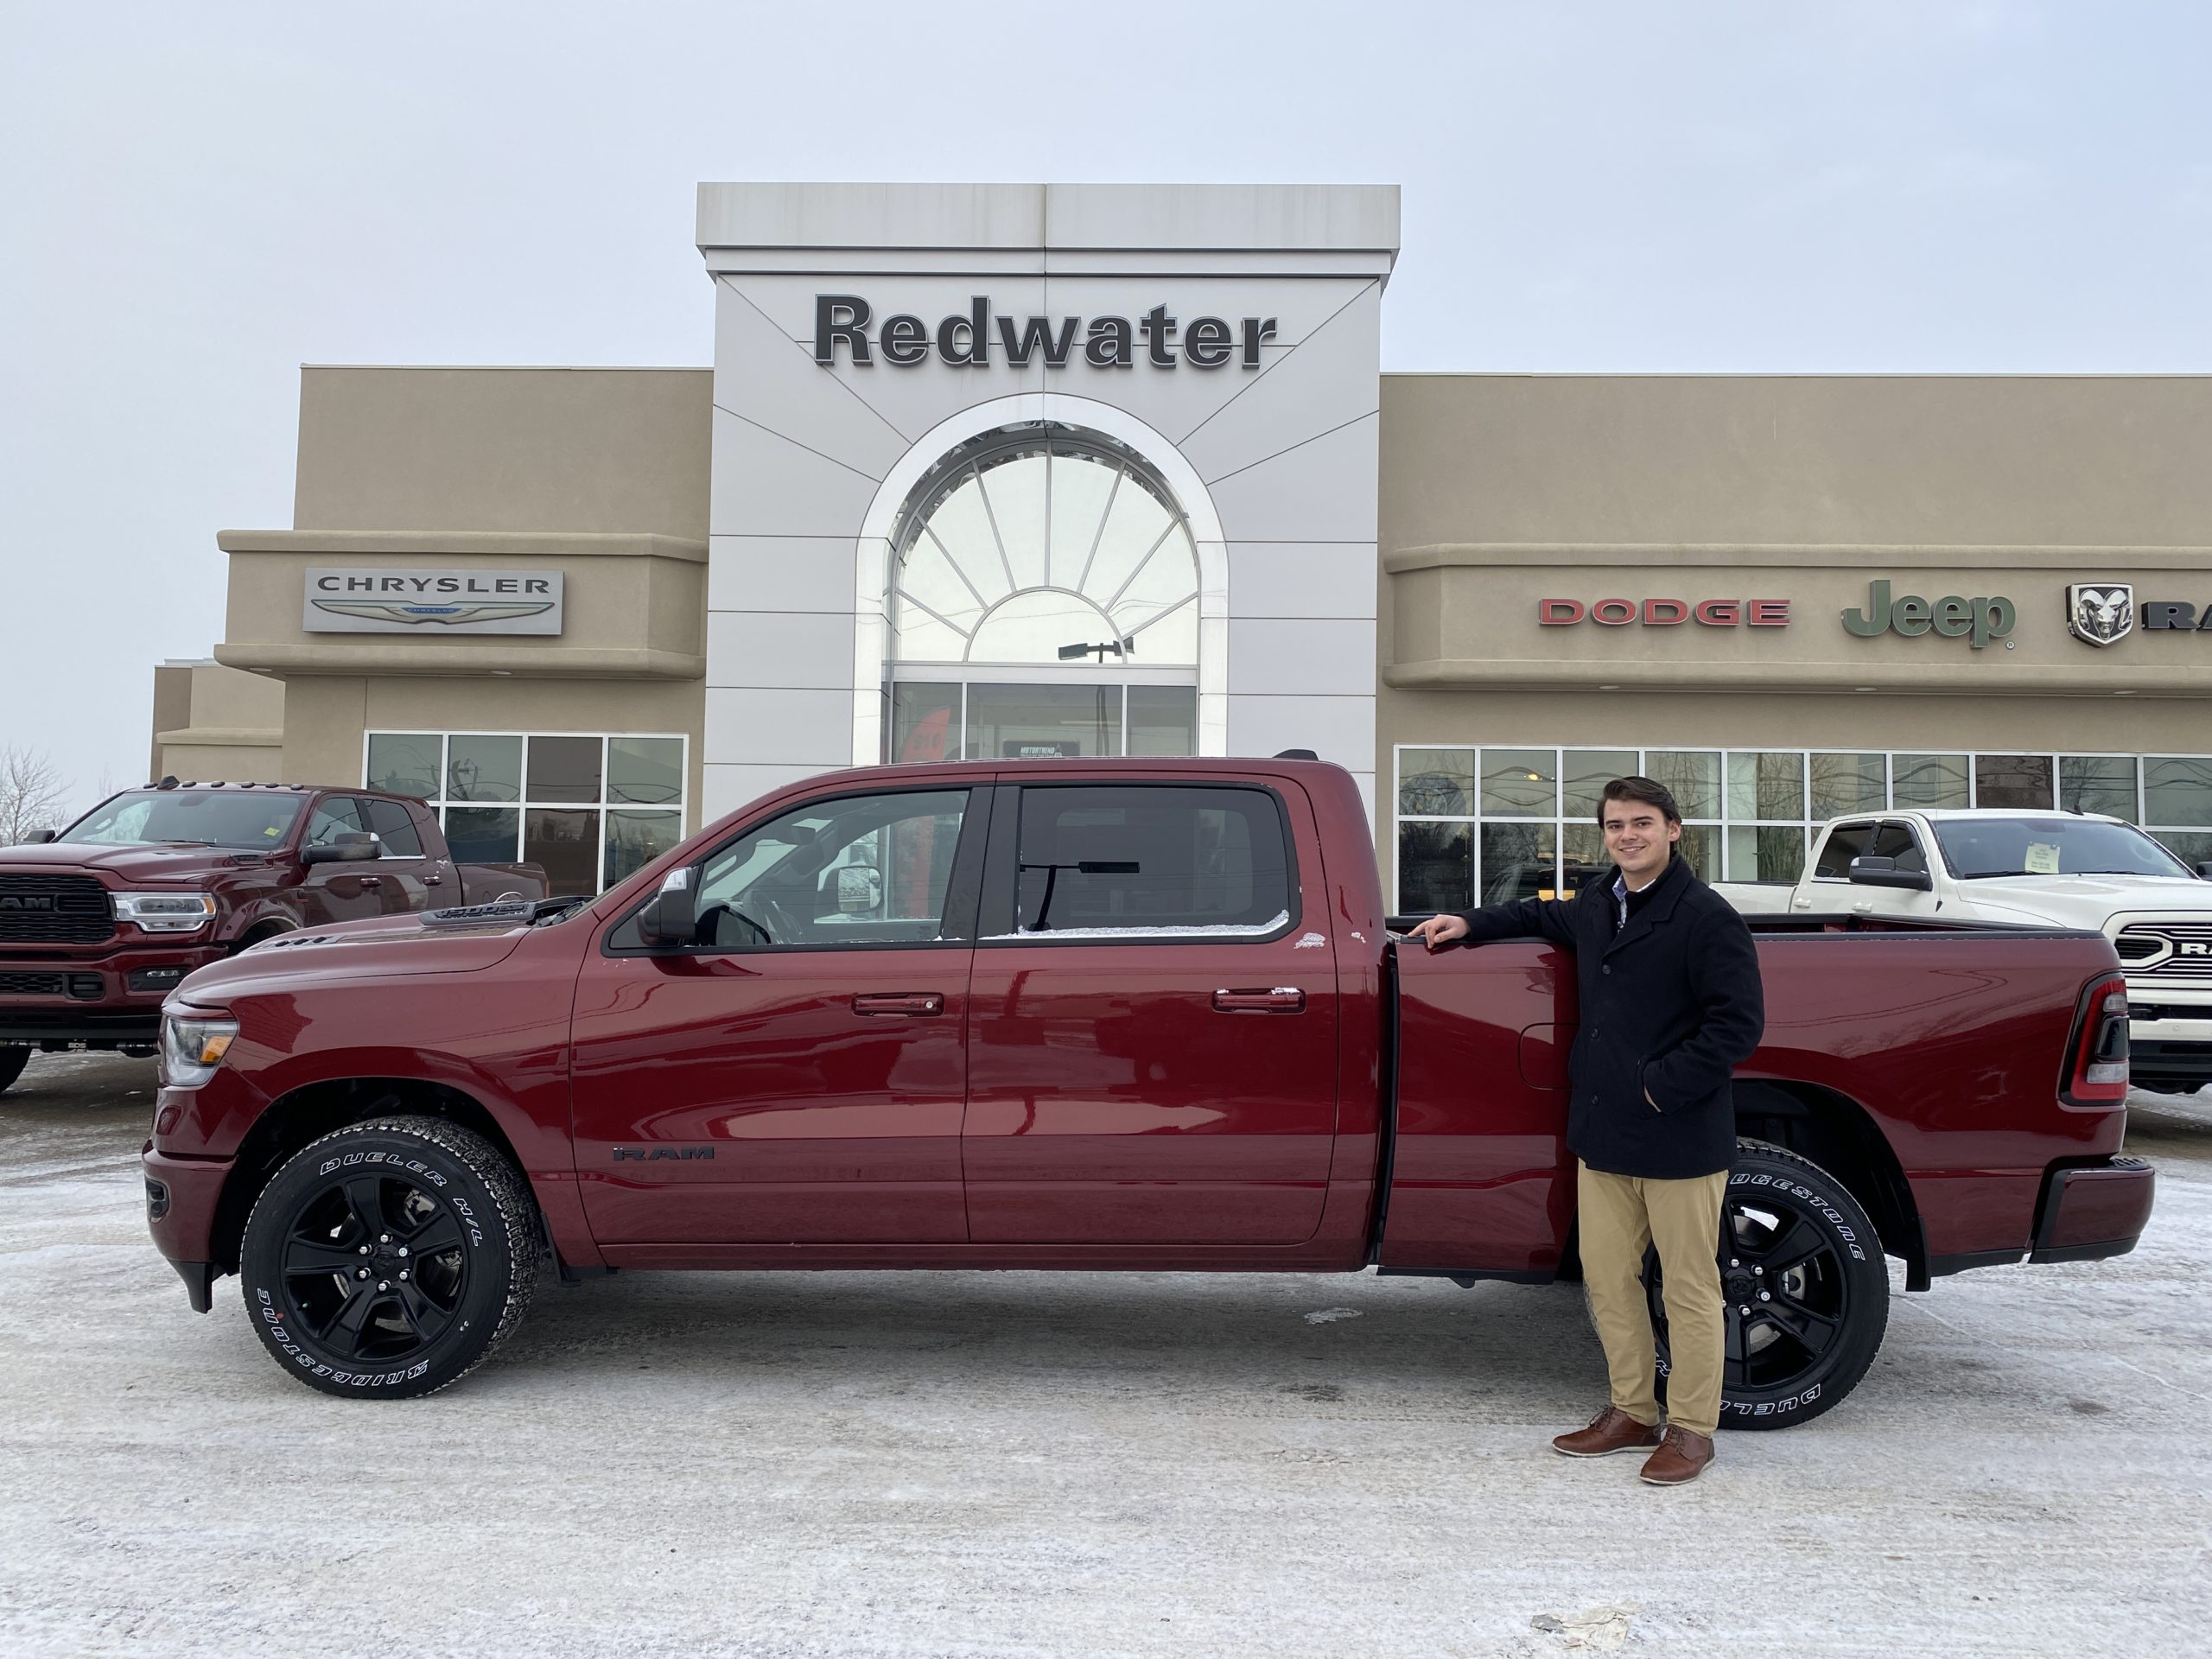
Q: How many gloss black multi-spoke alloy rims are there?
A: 2